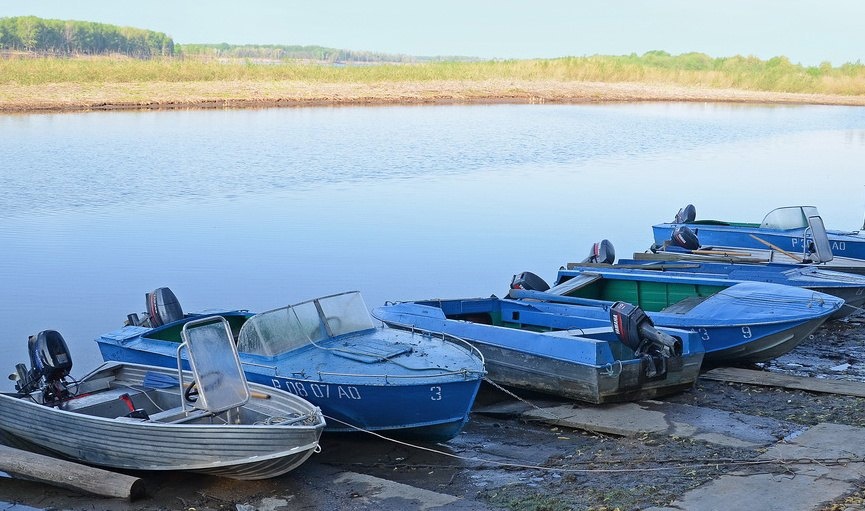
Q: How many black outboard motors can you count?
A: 7